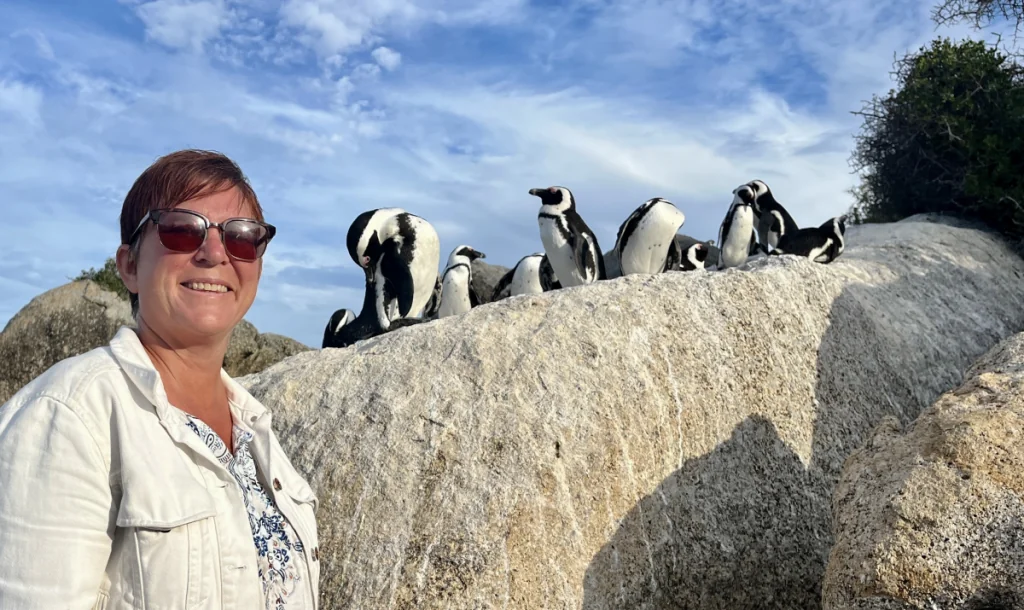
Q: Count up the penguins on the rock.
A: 10